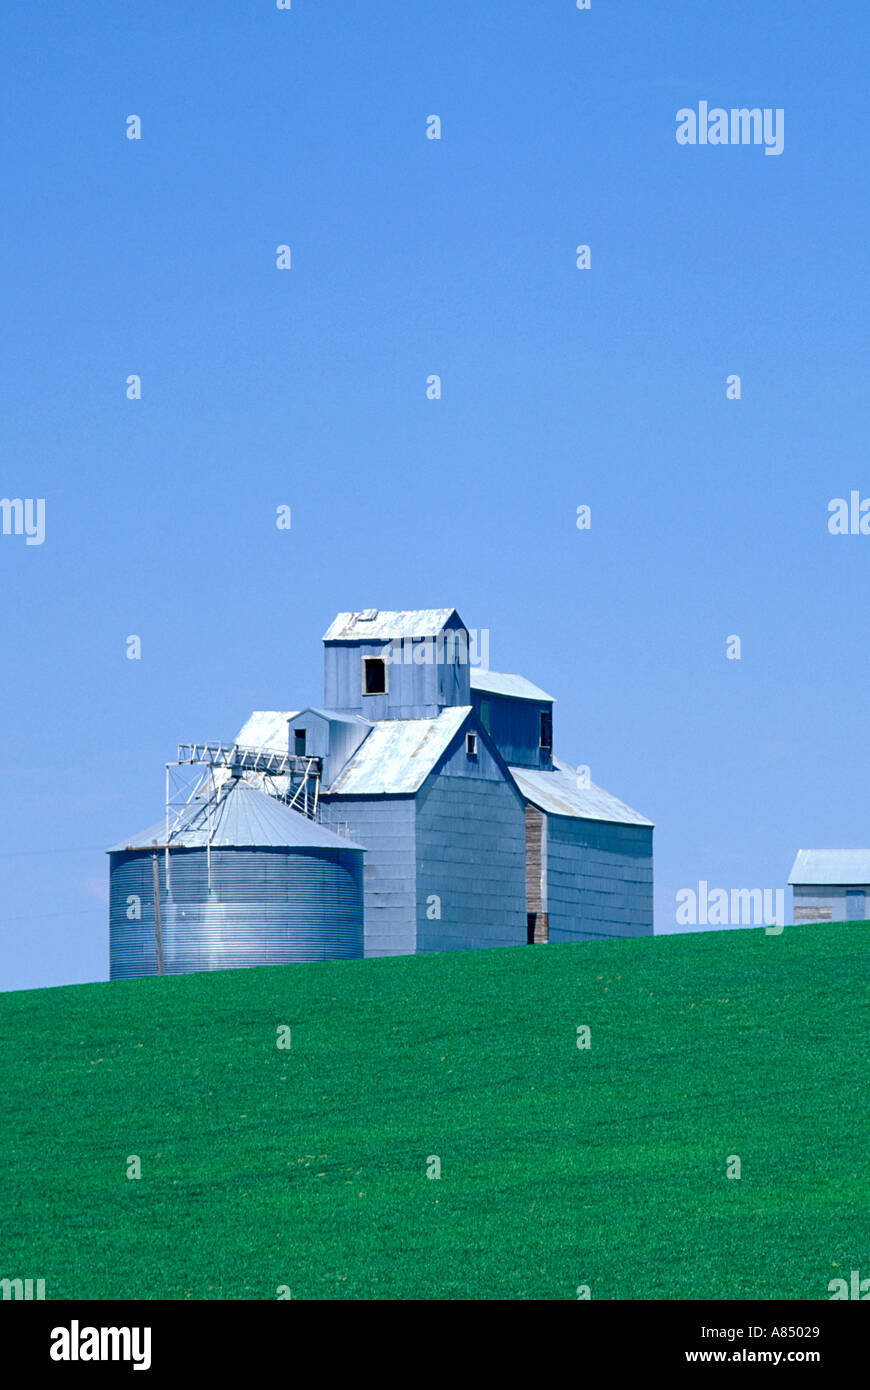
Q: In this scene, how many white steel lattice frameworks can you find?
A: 1